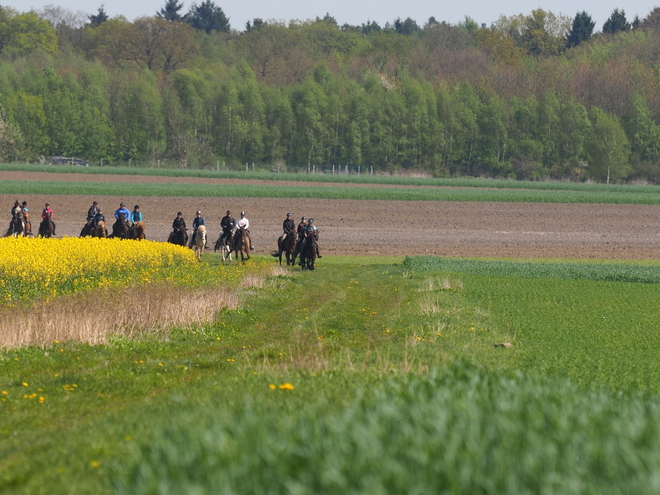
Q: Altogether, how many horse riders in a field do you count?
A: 14